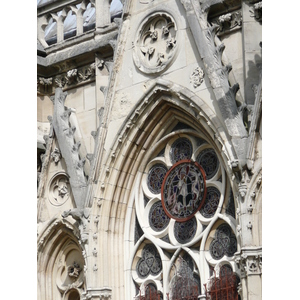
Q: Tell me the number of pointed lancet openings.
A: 3